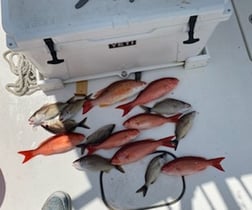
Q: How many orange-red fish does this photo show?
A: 7